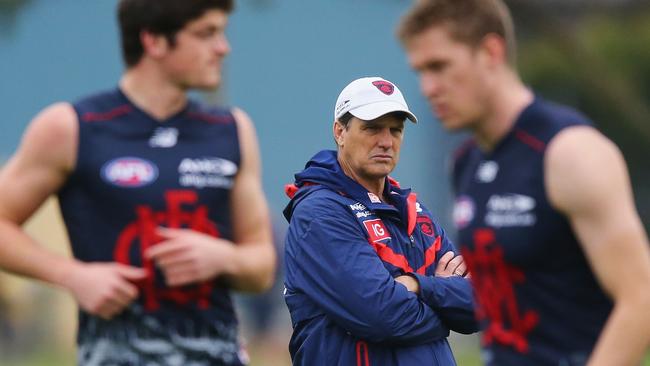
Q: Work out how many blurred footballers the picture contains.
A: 2